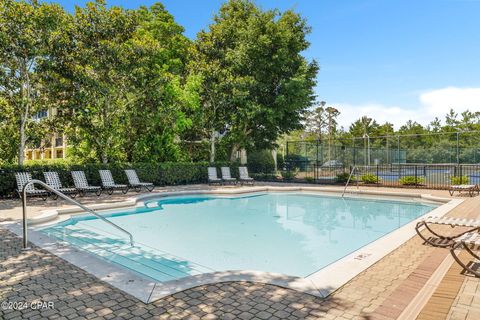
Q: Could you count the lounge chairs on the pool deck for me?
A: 11